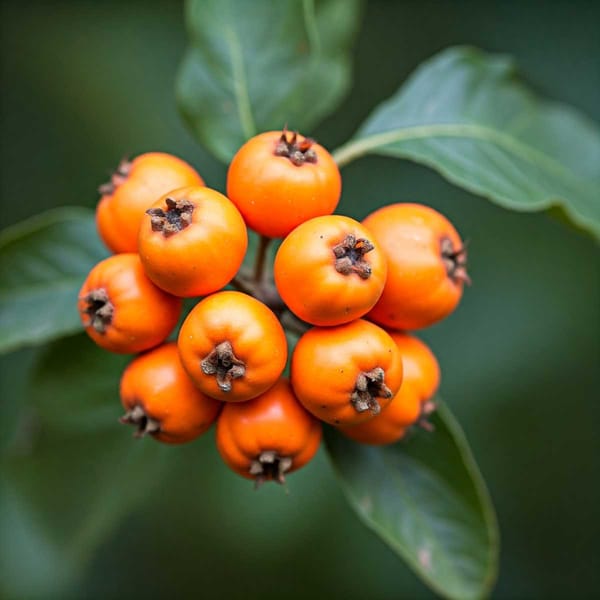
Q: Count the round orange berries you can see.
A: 11